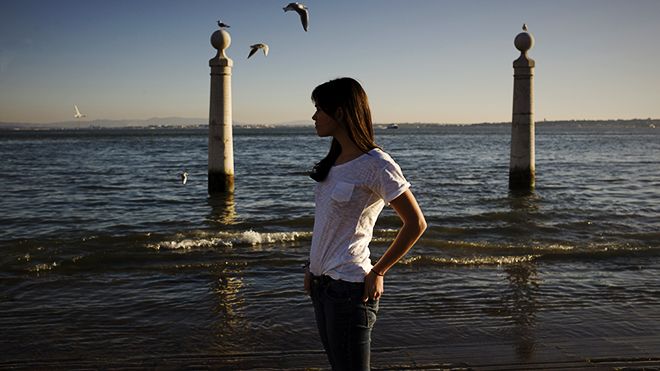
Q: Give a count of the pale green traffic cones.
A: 0